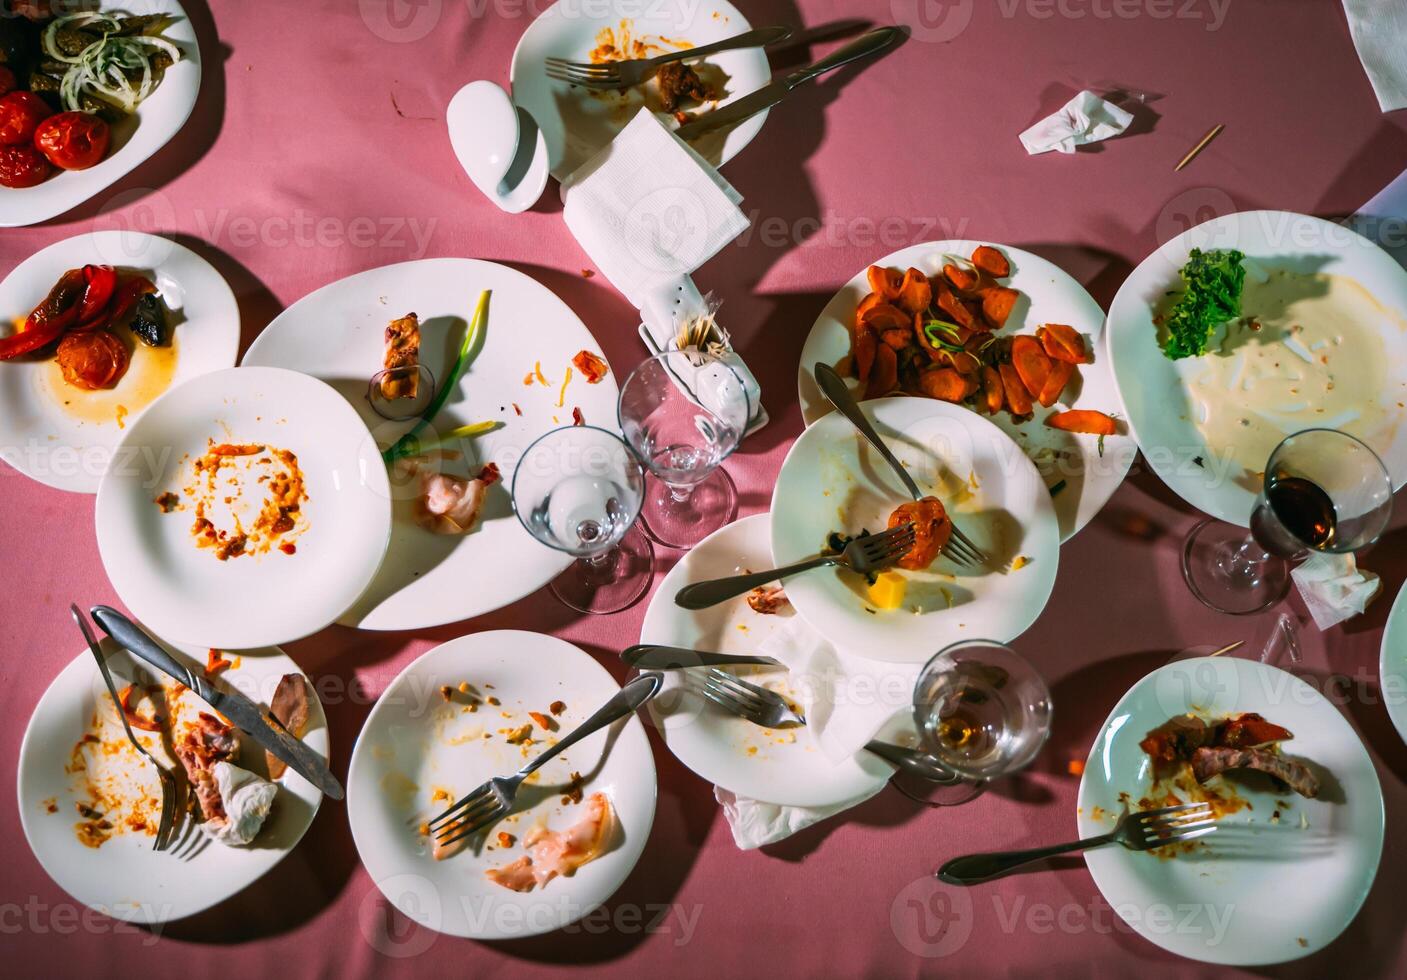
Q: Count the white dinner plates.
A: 13